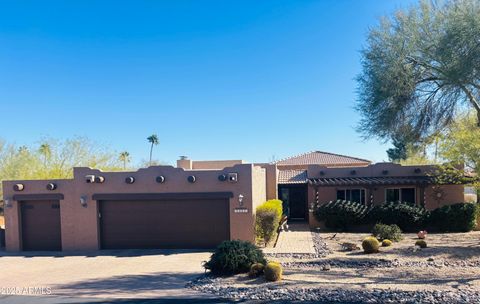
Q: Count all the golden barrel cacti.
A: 5